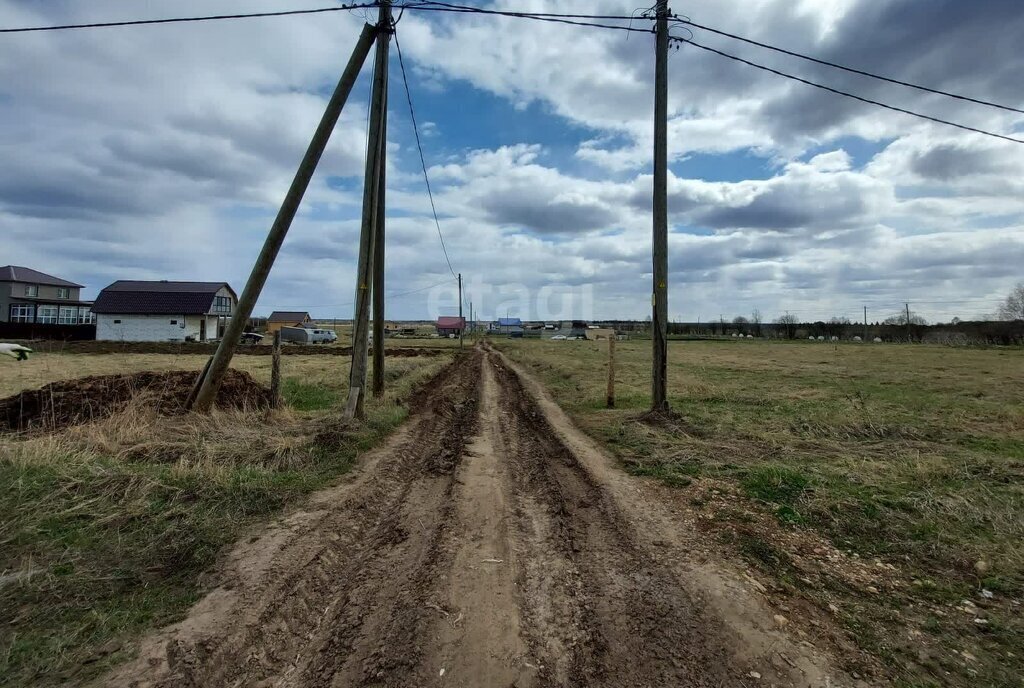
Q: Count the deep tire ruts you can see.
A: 2